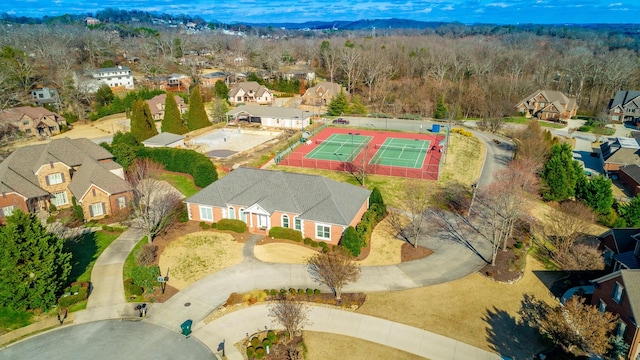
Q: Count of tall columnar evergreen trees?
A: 3